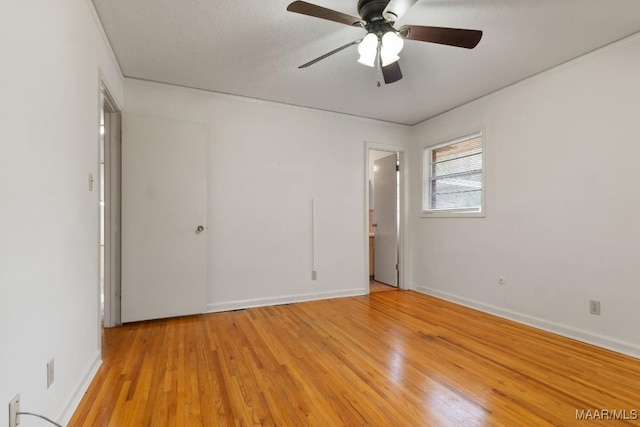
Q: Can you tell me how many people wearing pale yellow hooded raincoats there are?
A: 0